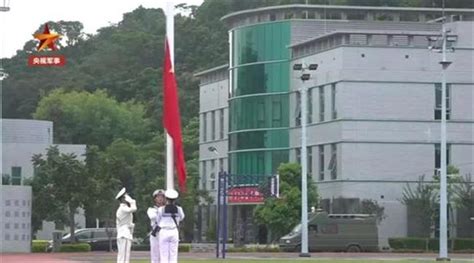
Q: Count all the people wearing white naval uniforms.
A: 3